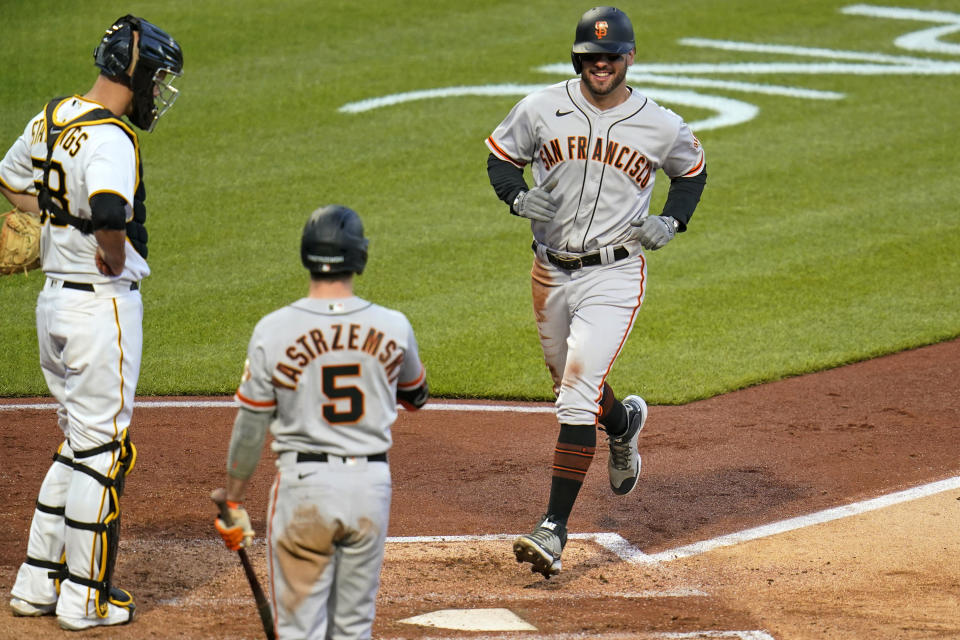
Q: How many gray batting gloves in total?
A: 2